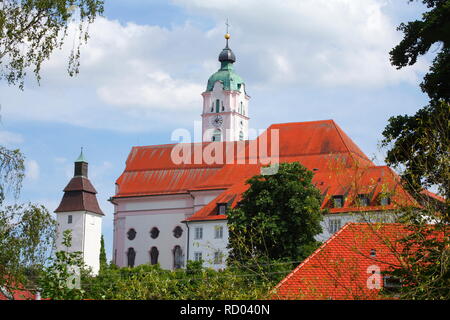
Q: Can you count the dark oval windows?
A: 3